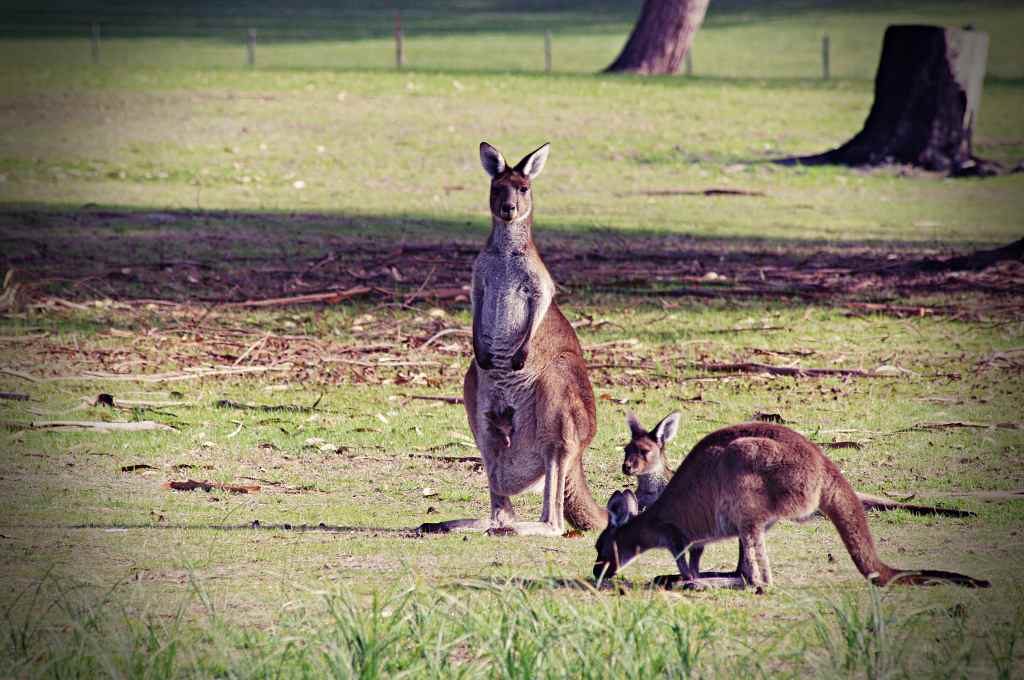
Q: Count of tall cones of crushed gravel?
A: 0